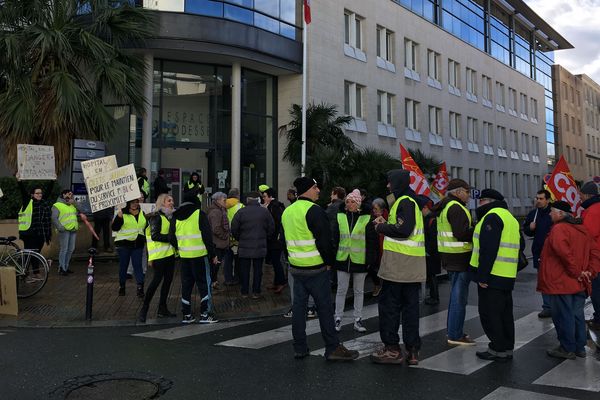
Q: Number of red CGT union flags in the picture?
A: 3